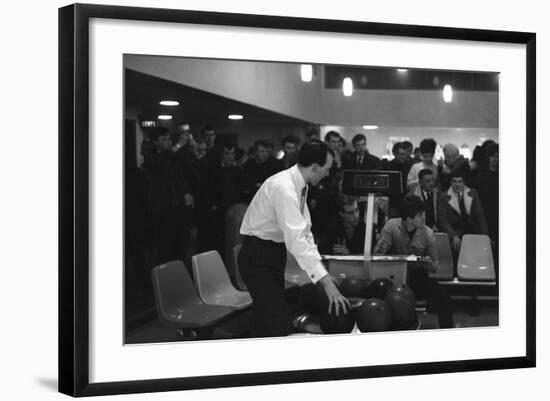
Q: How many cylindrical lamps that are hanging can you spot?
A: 3